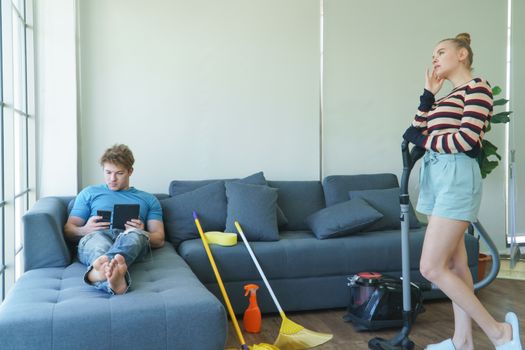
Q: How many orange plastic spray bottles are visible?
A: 1